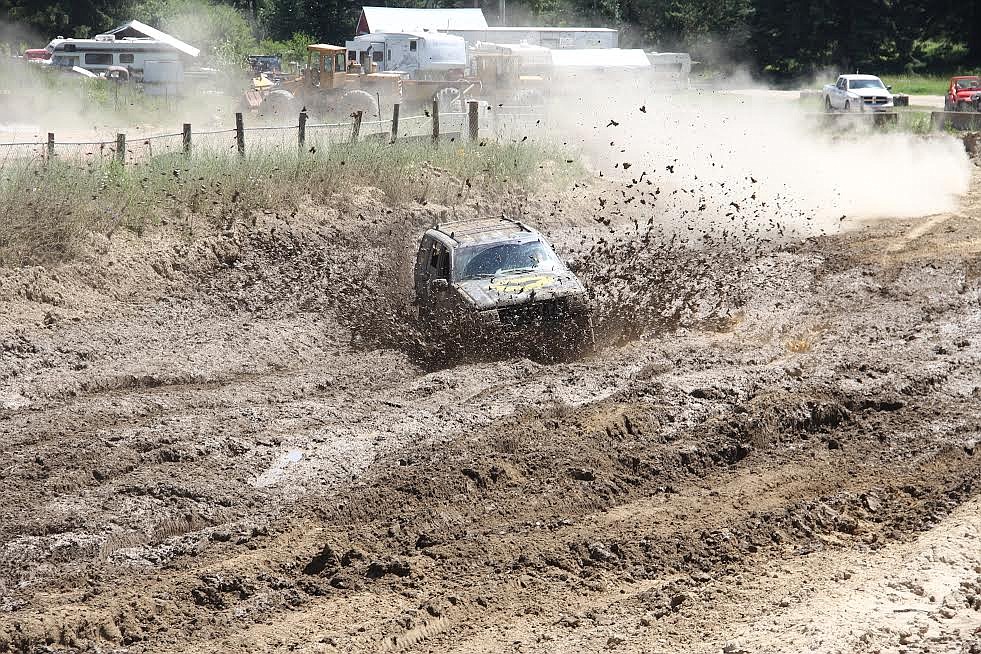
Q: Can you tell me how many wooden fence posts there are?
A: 9